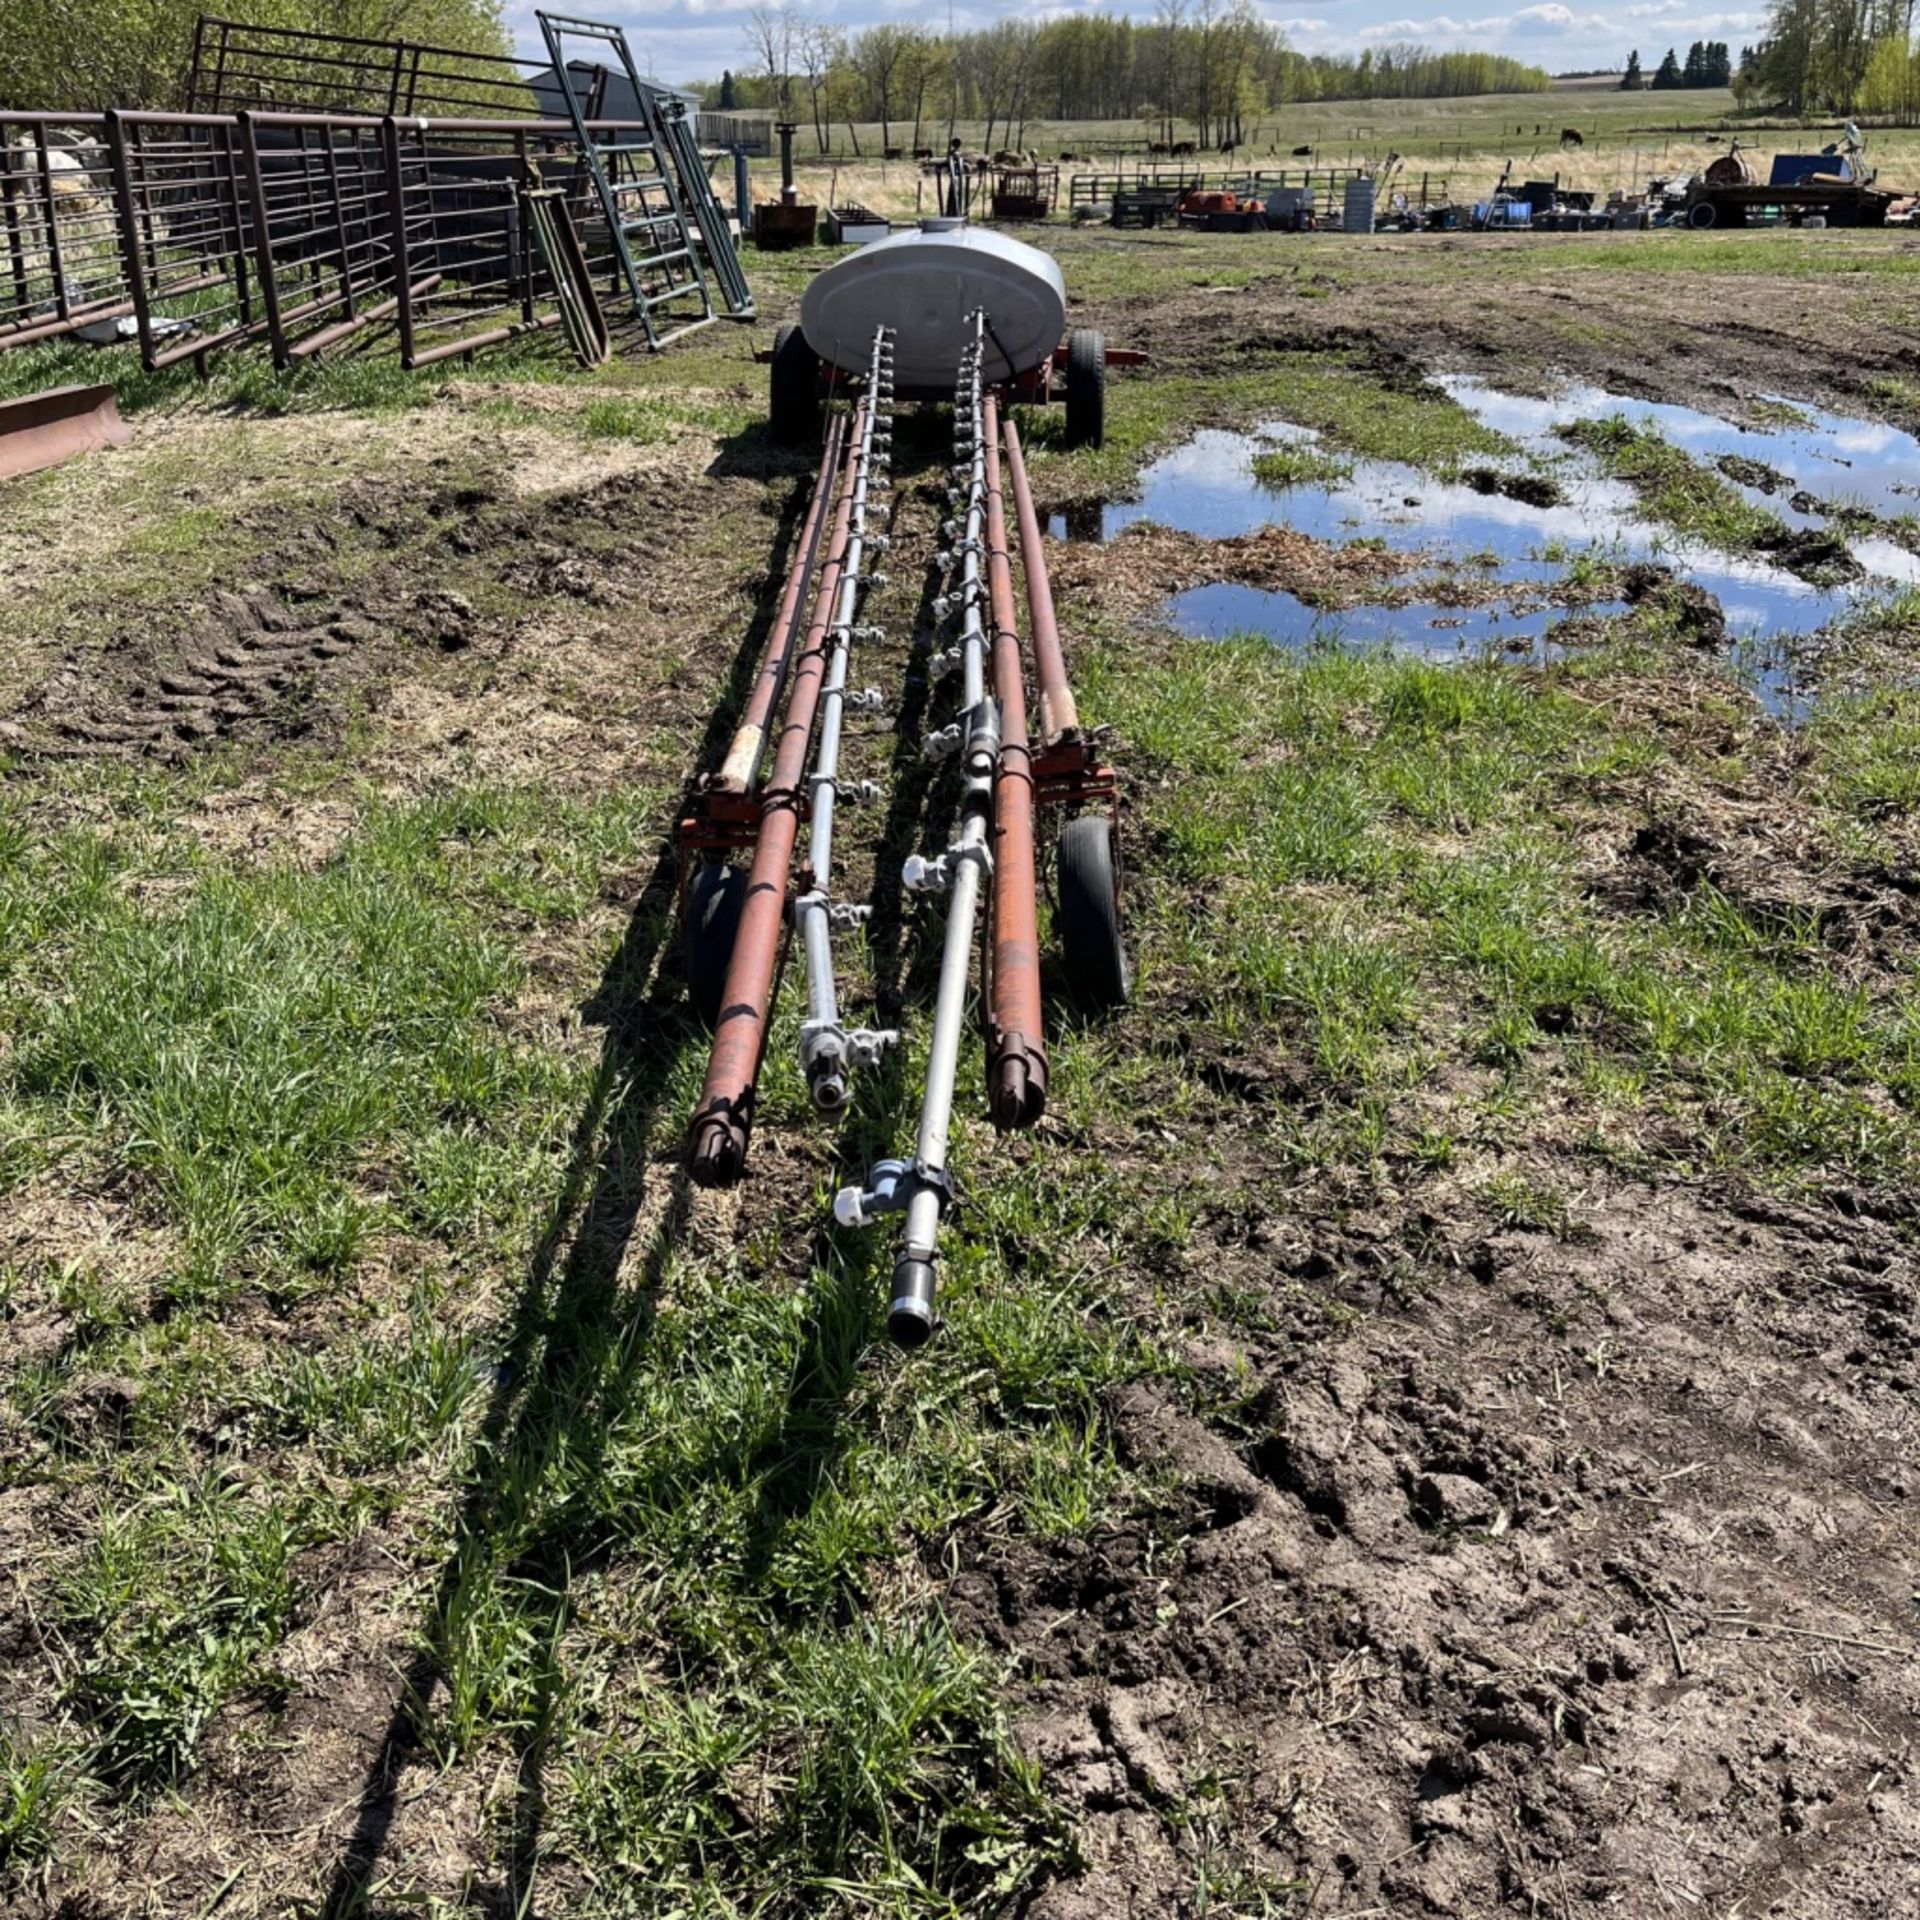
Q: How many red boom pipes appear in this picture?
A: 4